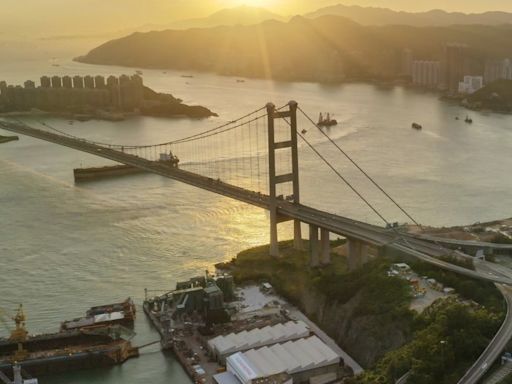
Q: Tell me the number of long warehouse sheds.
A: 2